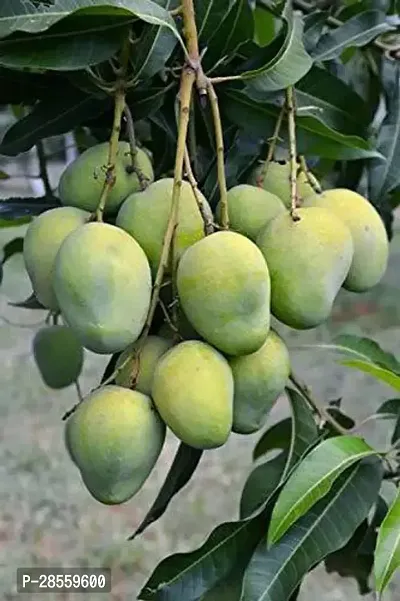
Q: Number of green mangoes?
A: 14